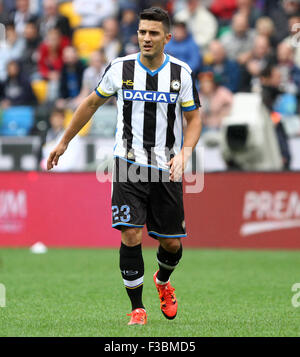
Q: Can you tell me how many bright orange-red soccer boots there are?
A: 2